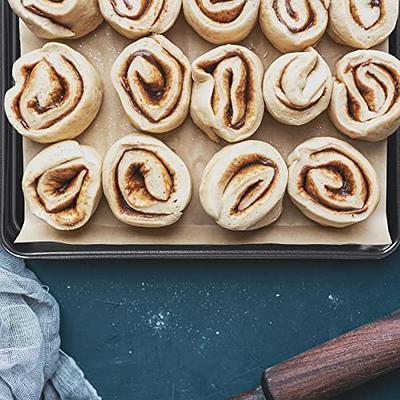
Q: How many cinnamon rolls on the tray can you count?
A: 14